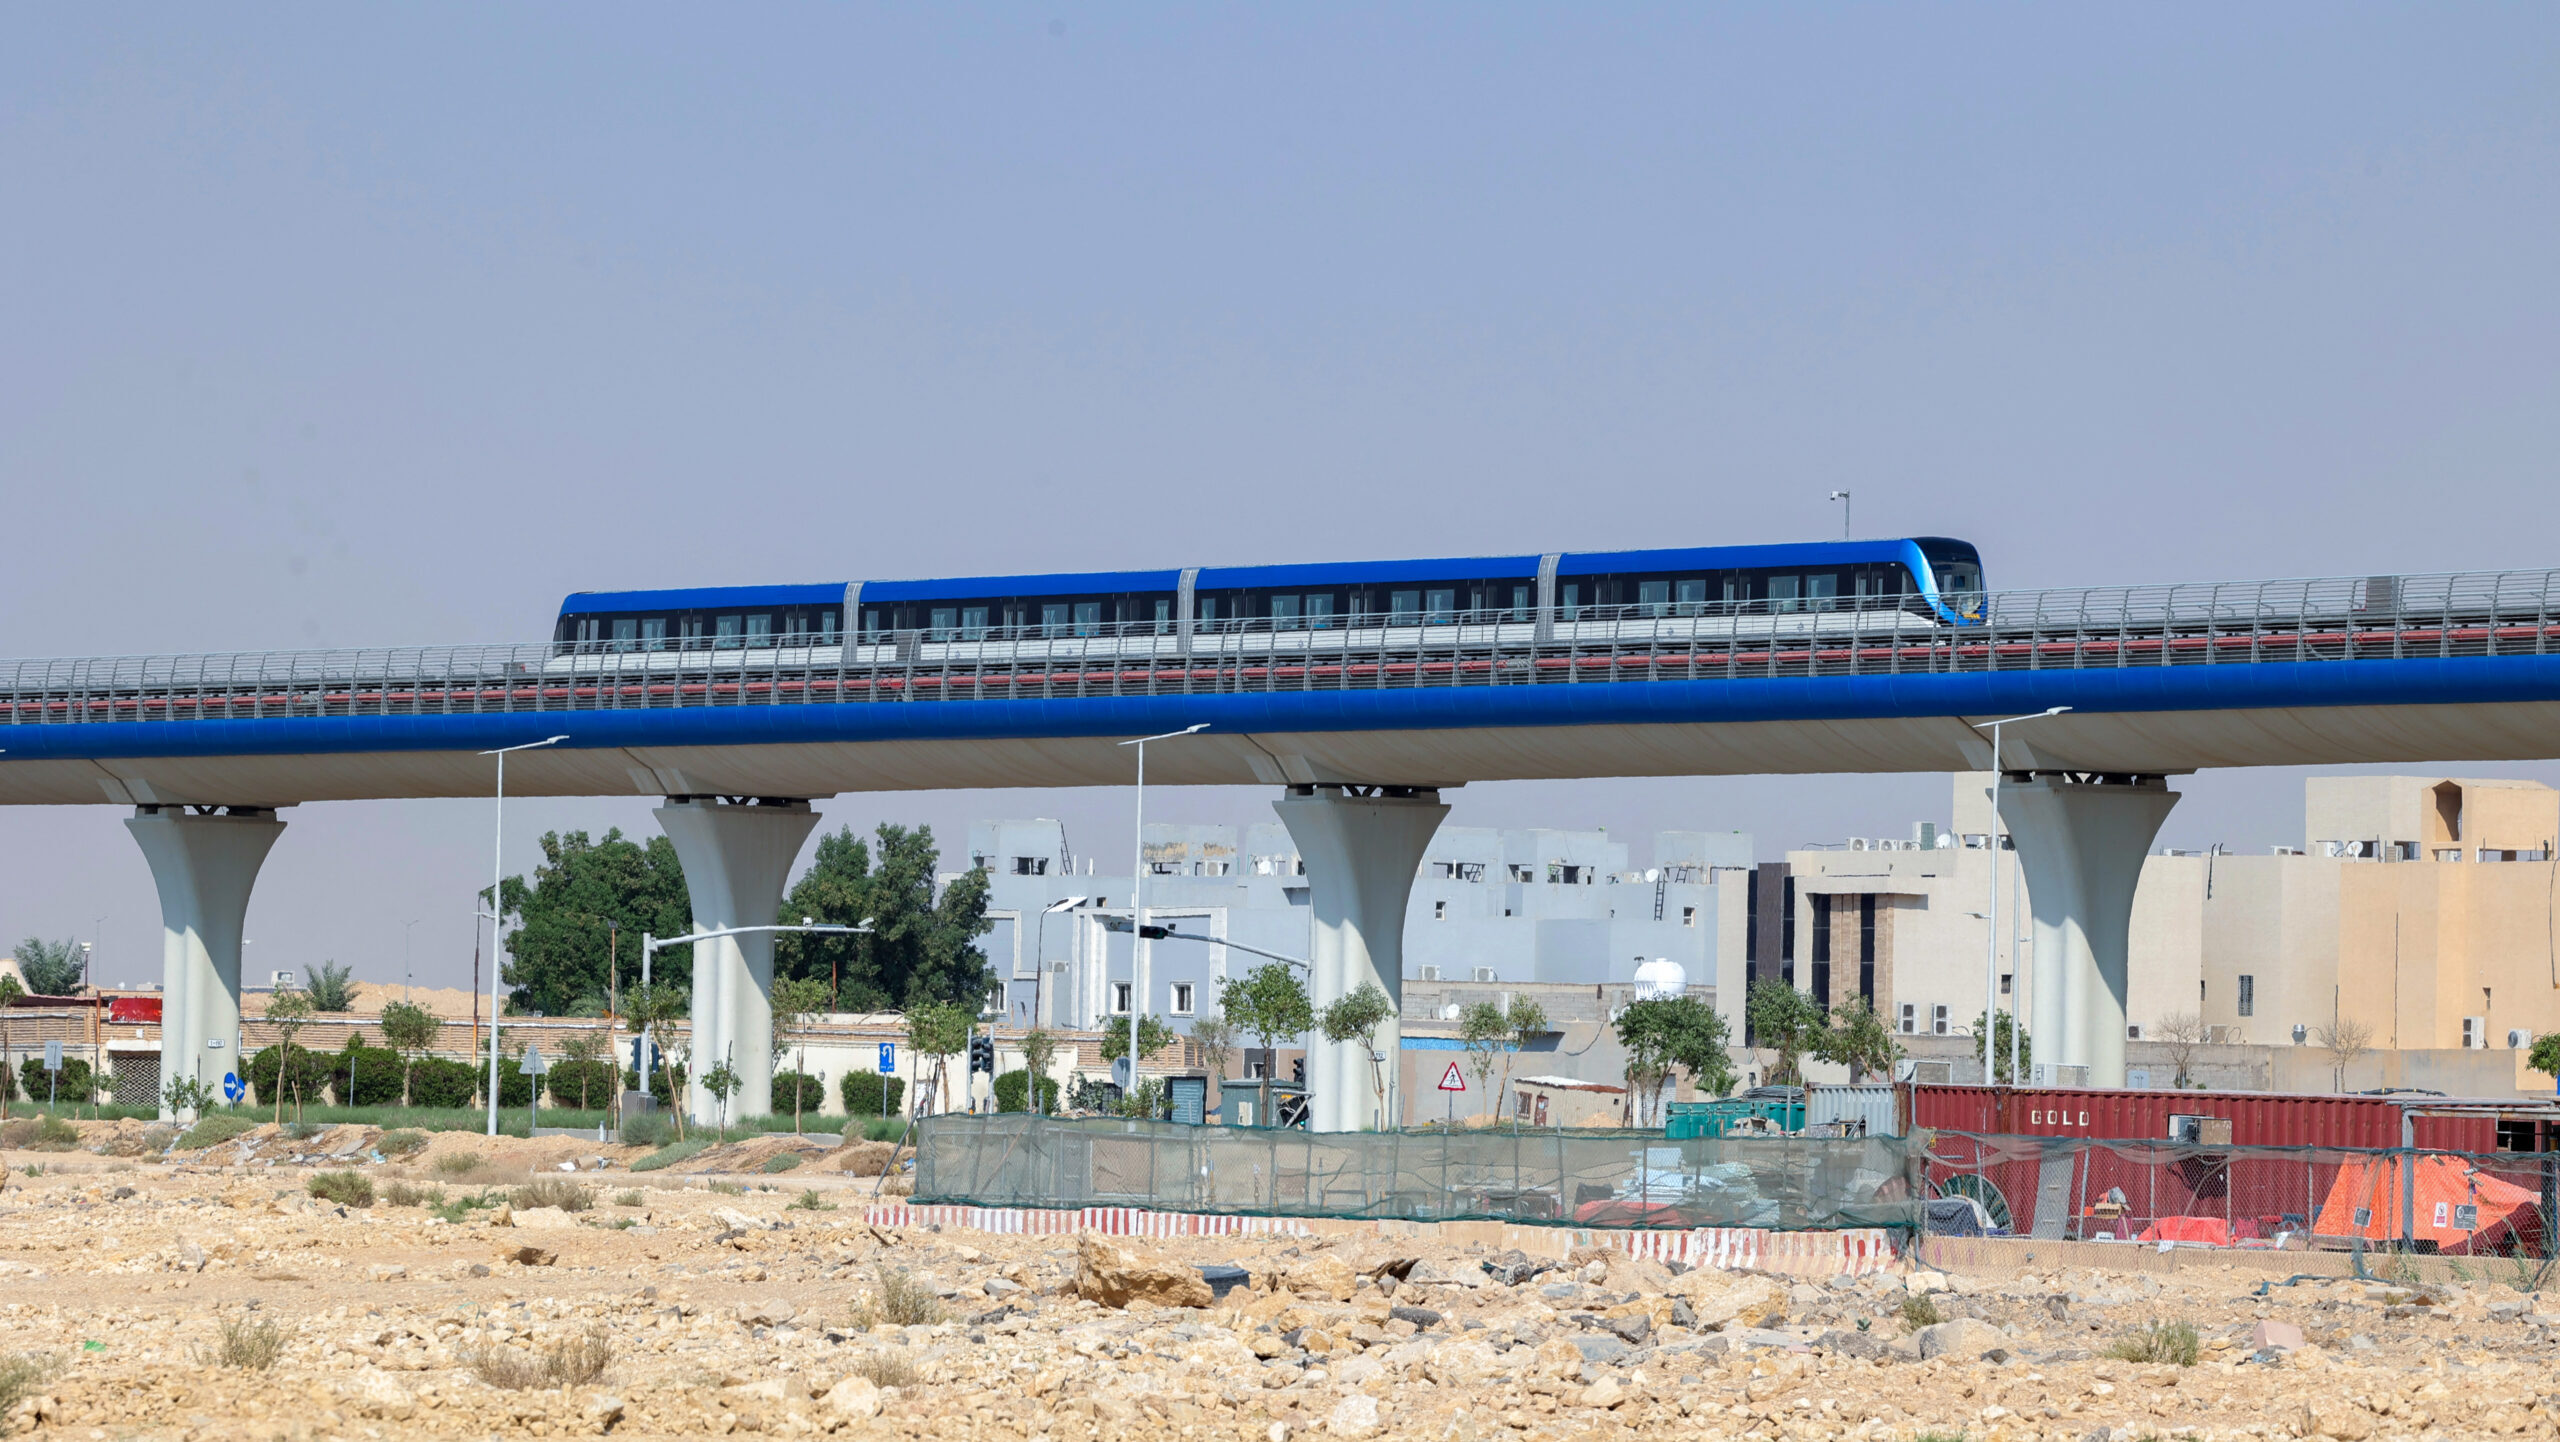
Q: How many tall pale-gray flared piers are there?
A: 4